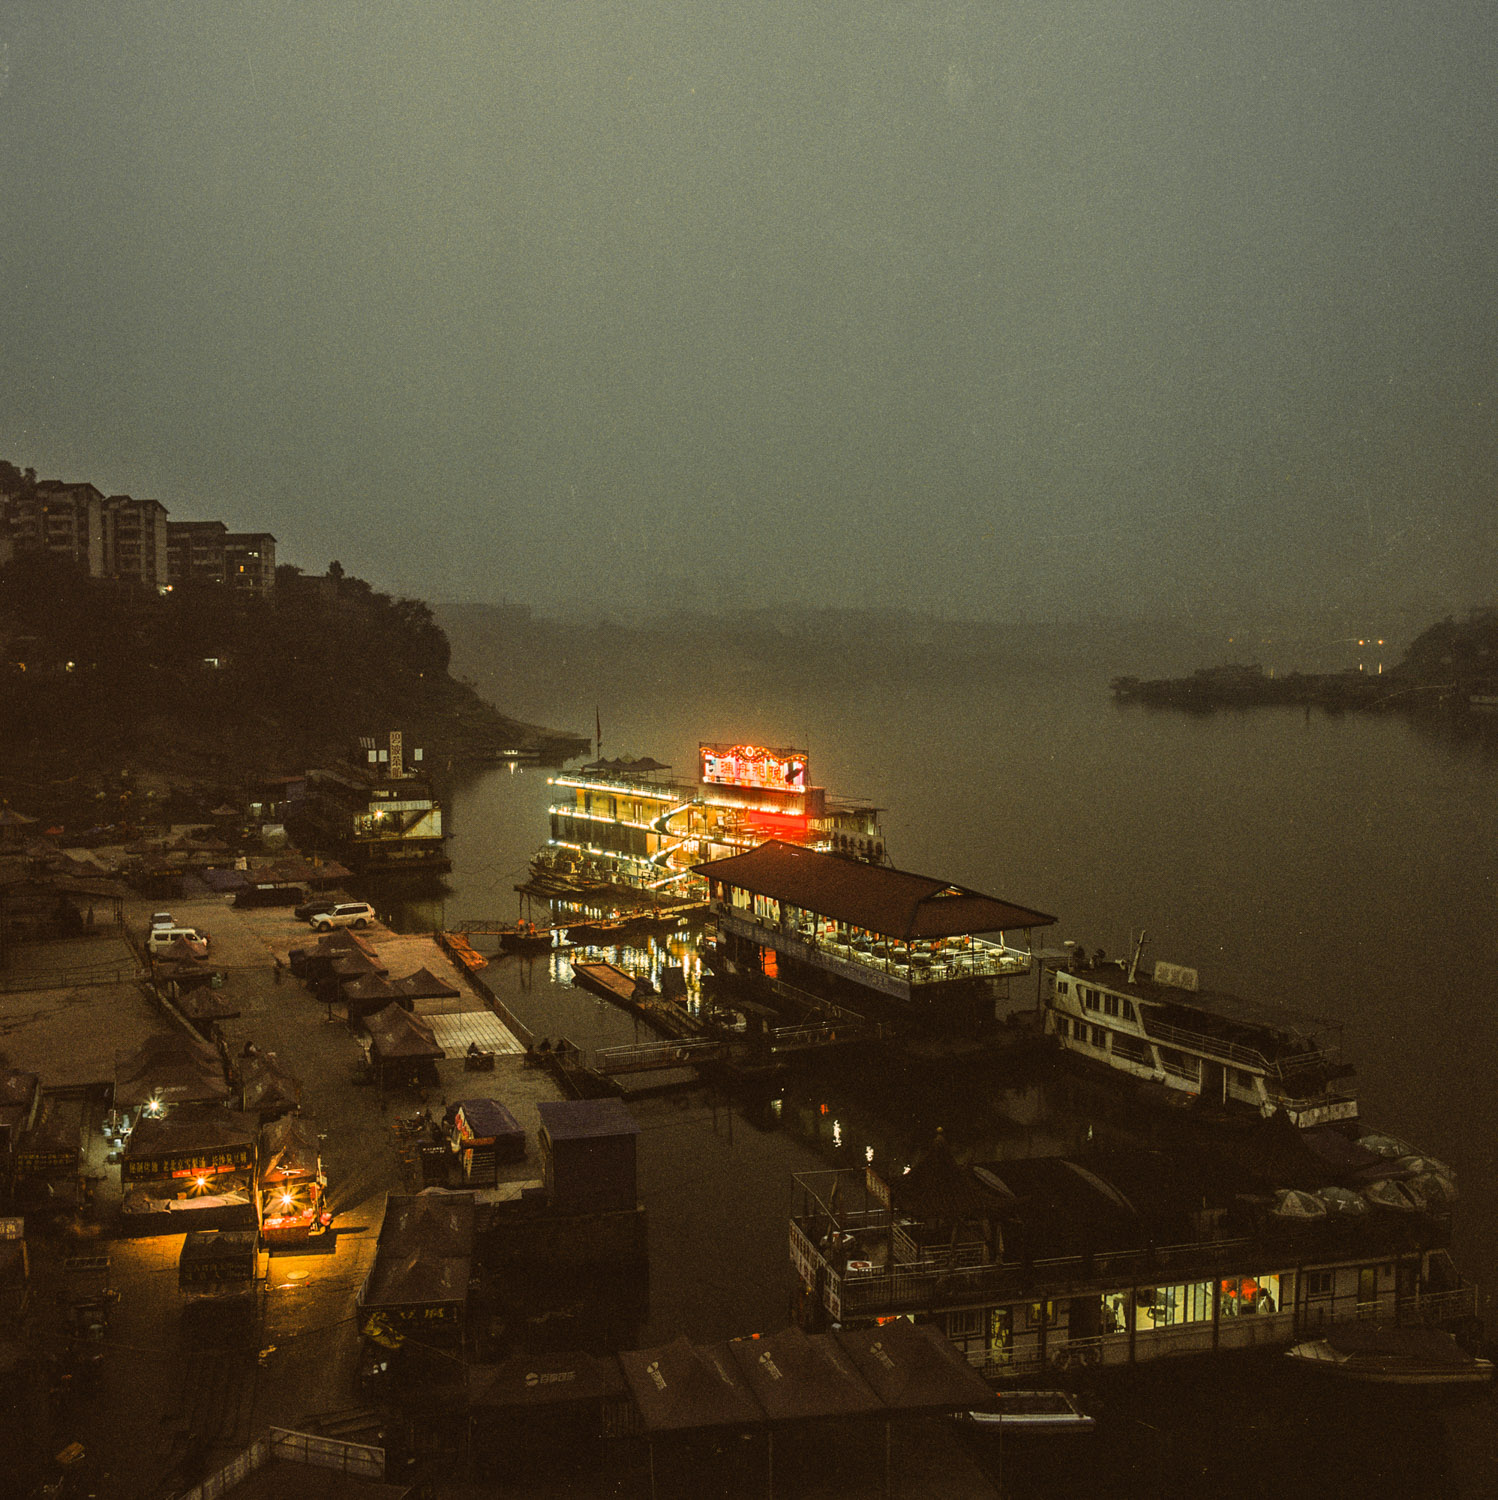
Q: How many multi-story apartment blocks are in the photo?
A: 4